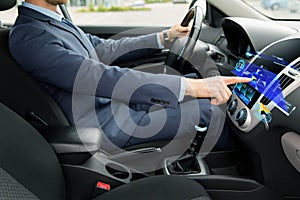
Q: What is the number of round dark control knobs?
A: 2